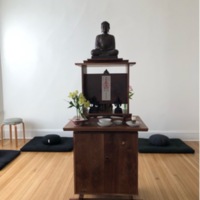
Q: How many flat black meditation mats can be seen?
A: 3